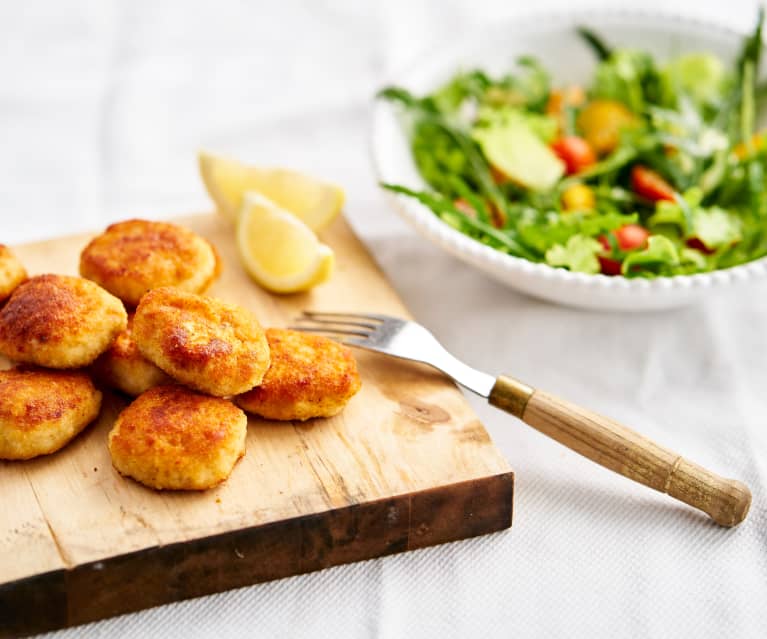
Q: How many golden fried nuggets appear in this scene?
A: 8